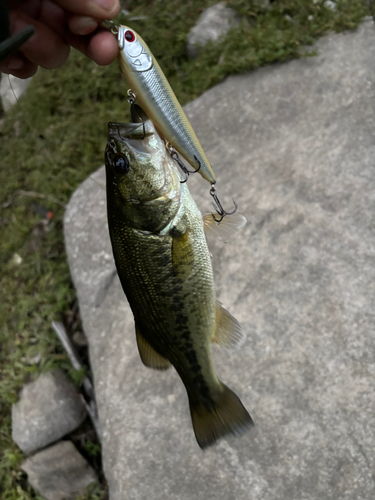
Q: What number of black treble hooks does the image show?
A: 3